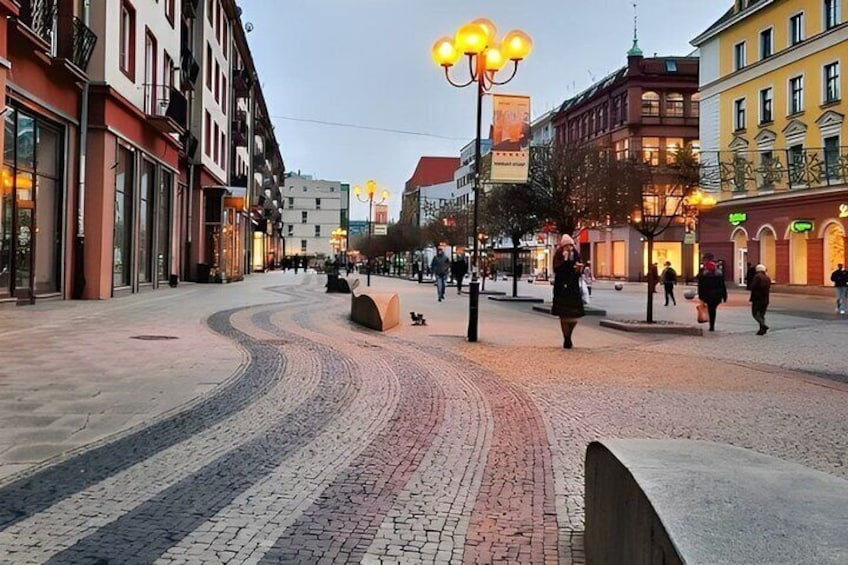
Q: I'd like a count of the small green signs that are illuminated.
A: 2